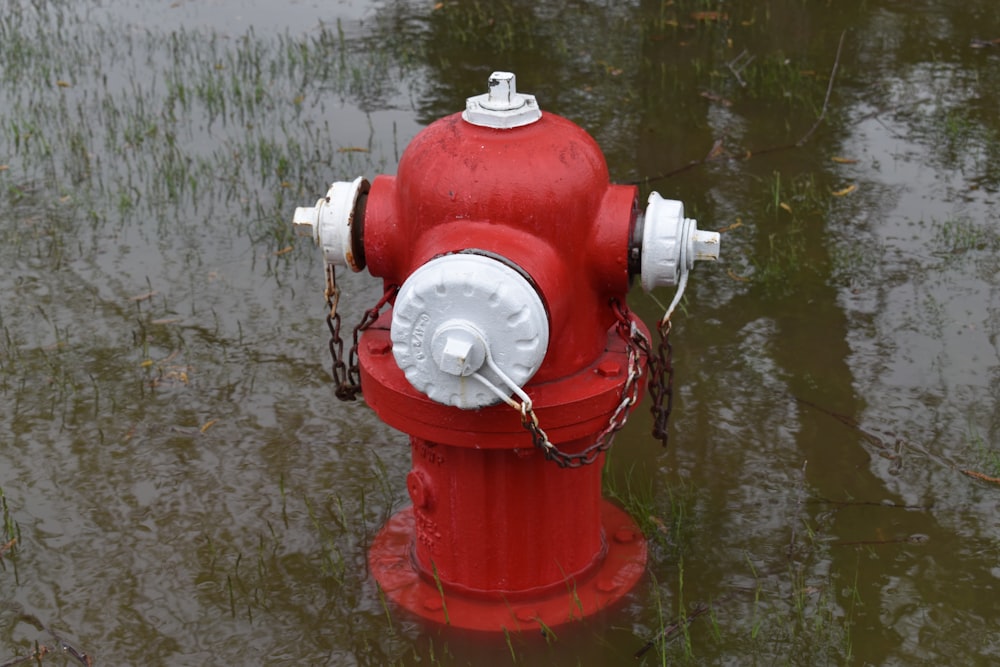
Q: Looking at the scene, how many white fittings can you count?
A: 4